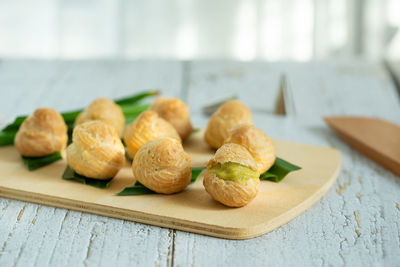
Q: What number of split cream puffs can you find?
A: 1